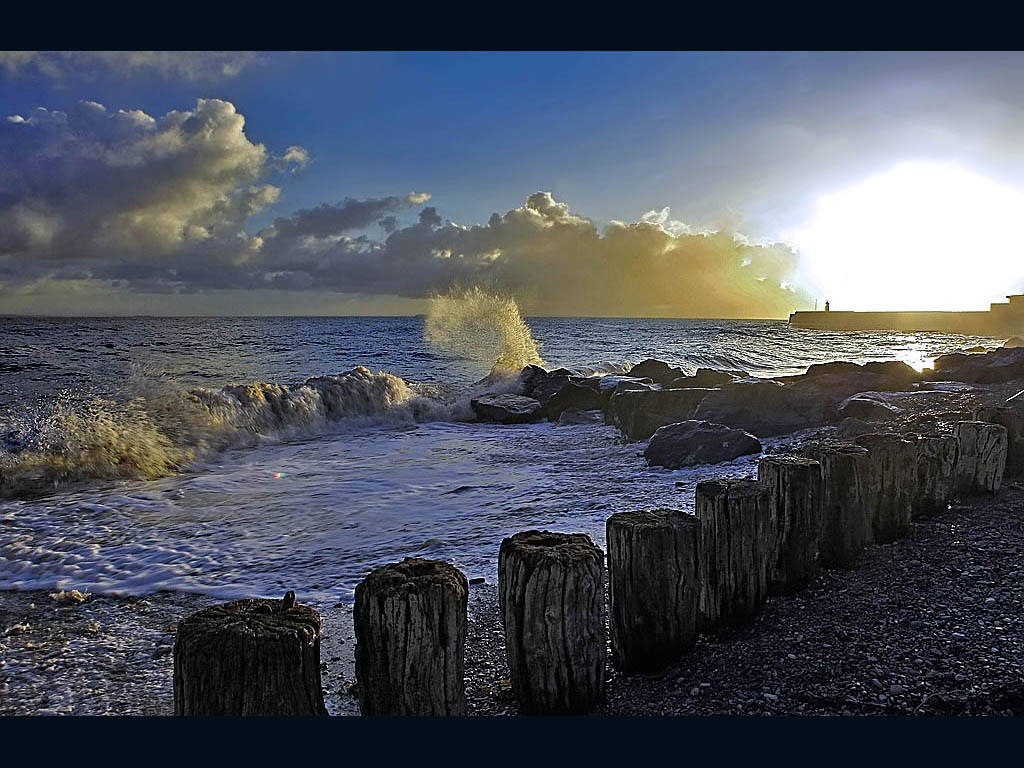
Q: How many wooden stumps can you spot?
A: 11